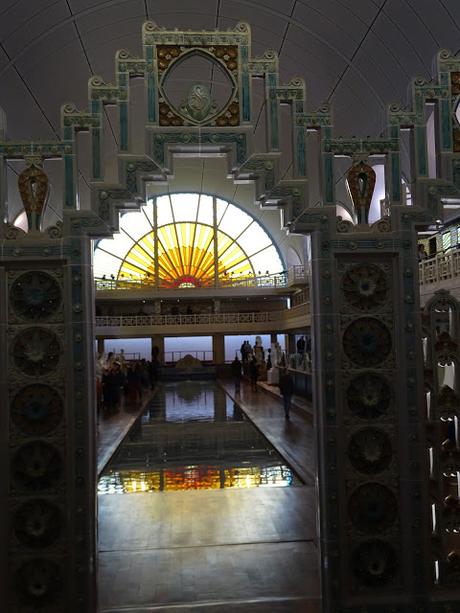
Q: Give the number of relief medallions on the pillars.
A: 12